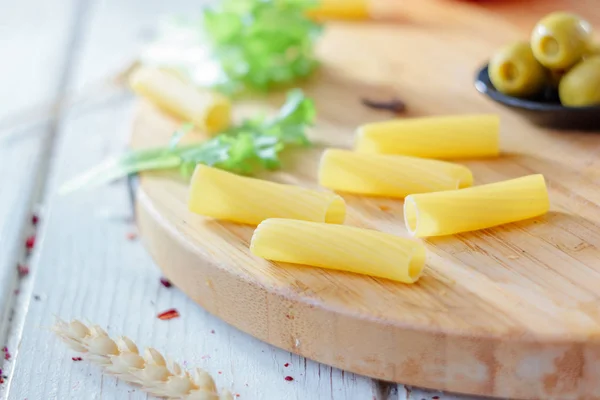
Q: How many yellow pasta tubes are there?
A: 6